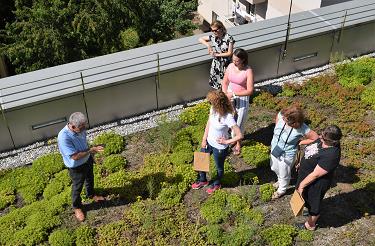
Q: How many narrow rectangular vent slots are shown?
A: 2